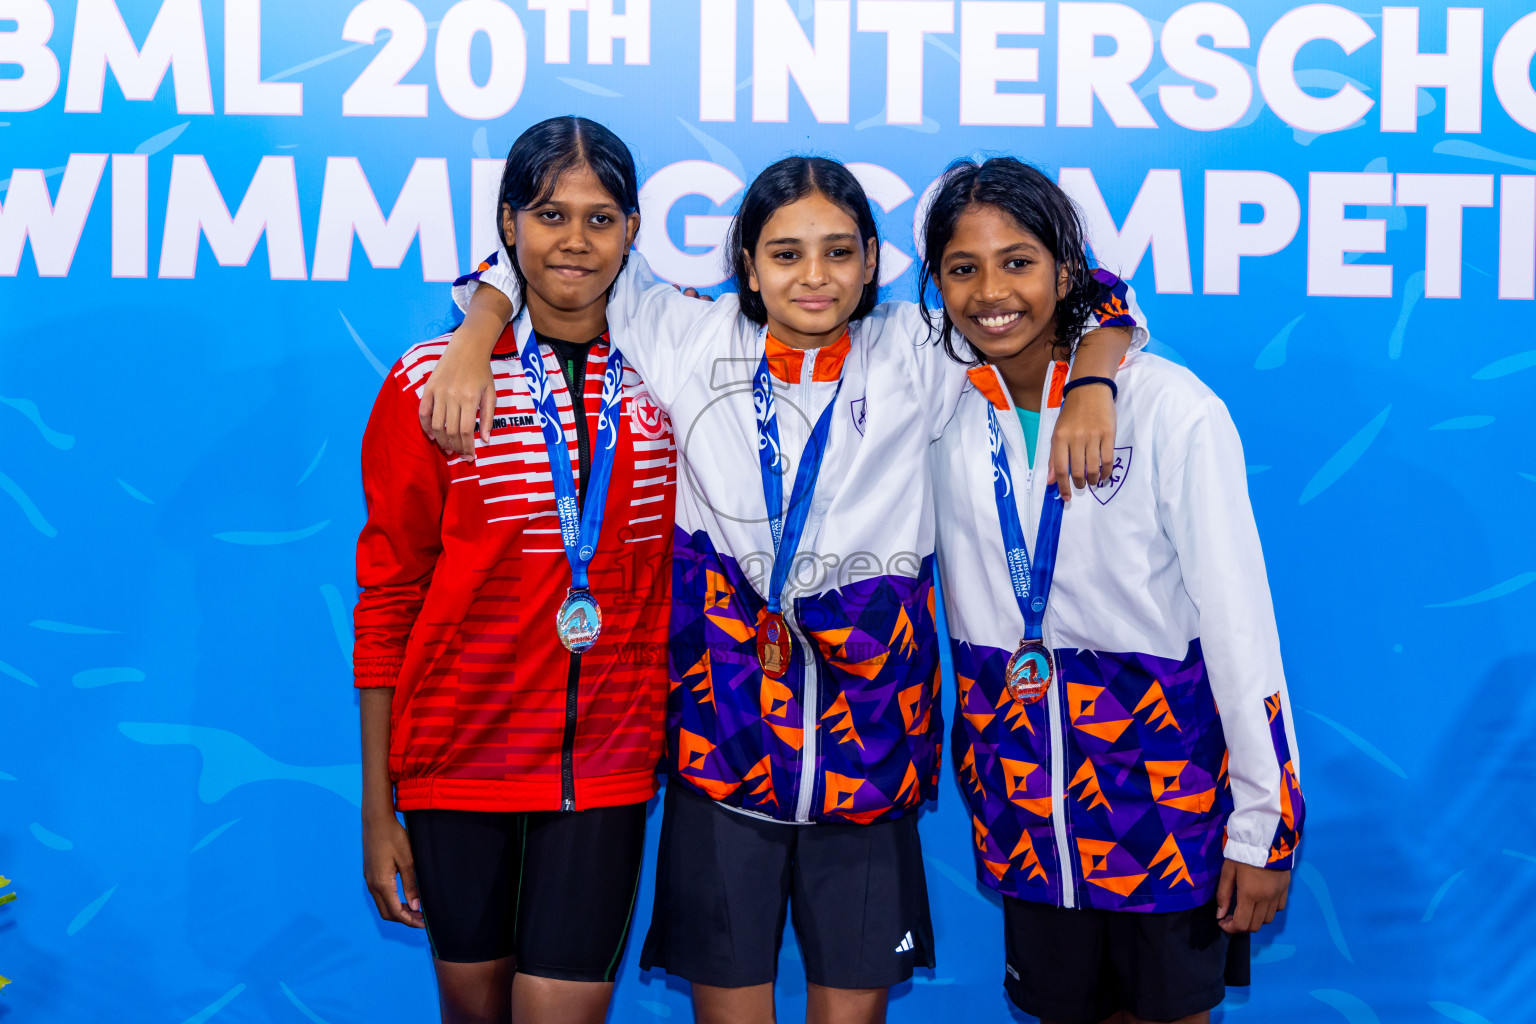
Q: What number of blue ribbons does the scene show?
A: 3